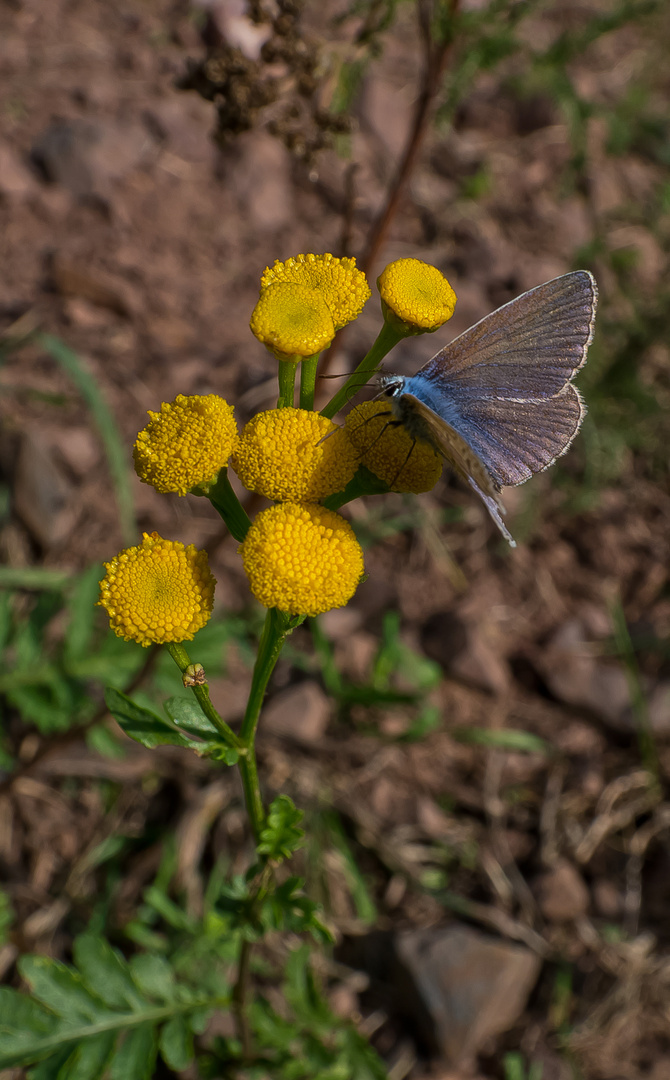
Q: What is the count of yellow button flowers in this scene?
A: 8